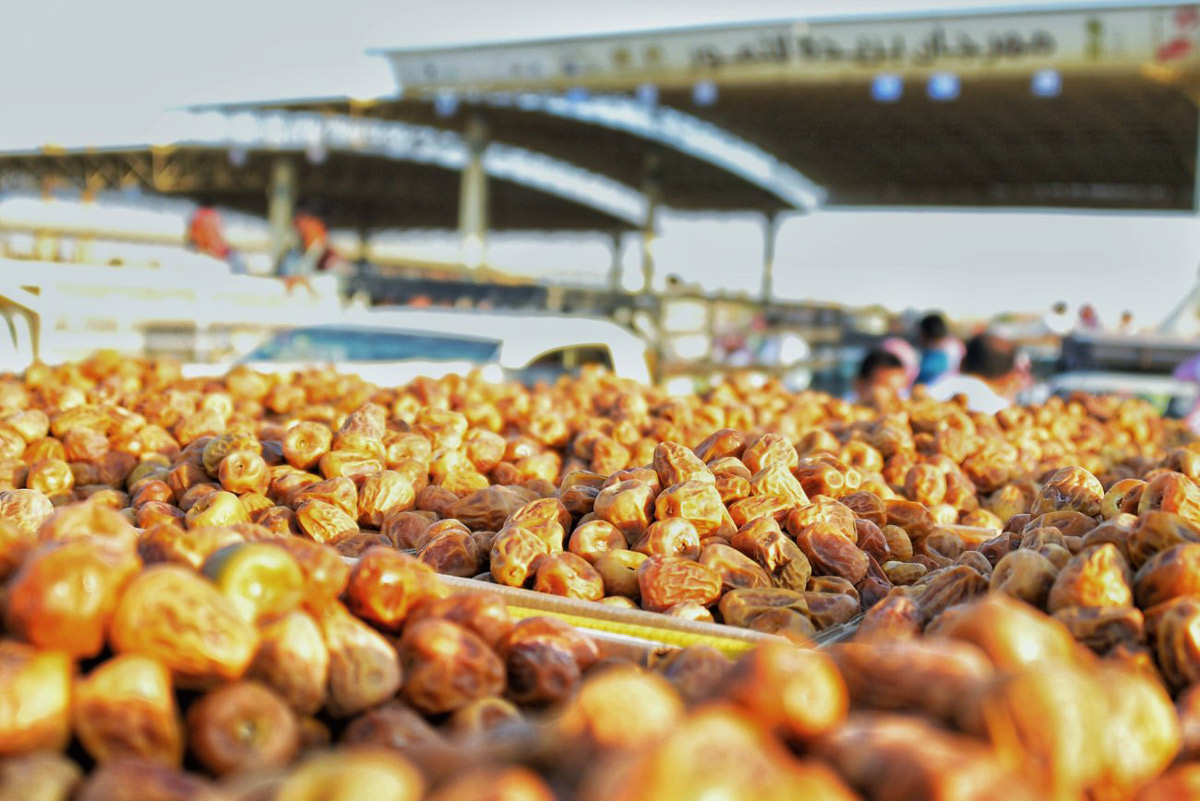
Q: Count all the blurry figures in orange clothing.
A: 2